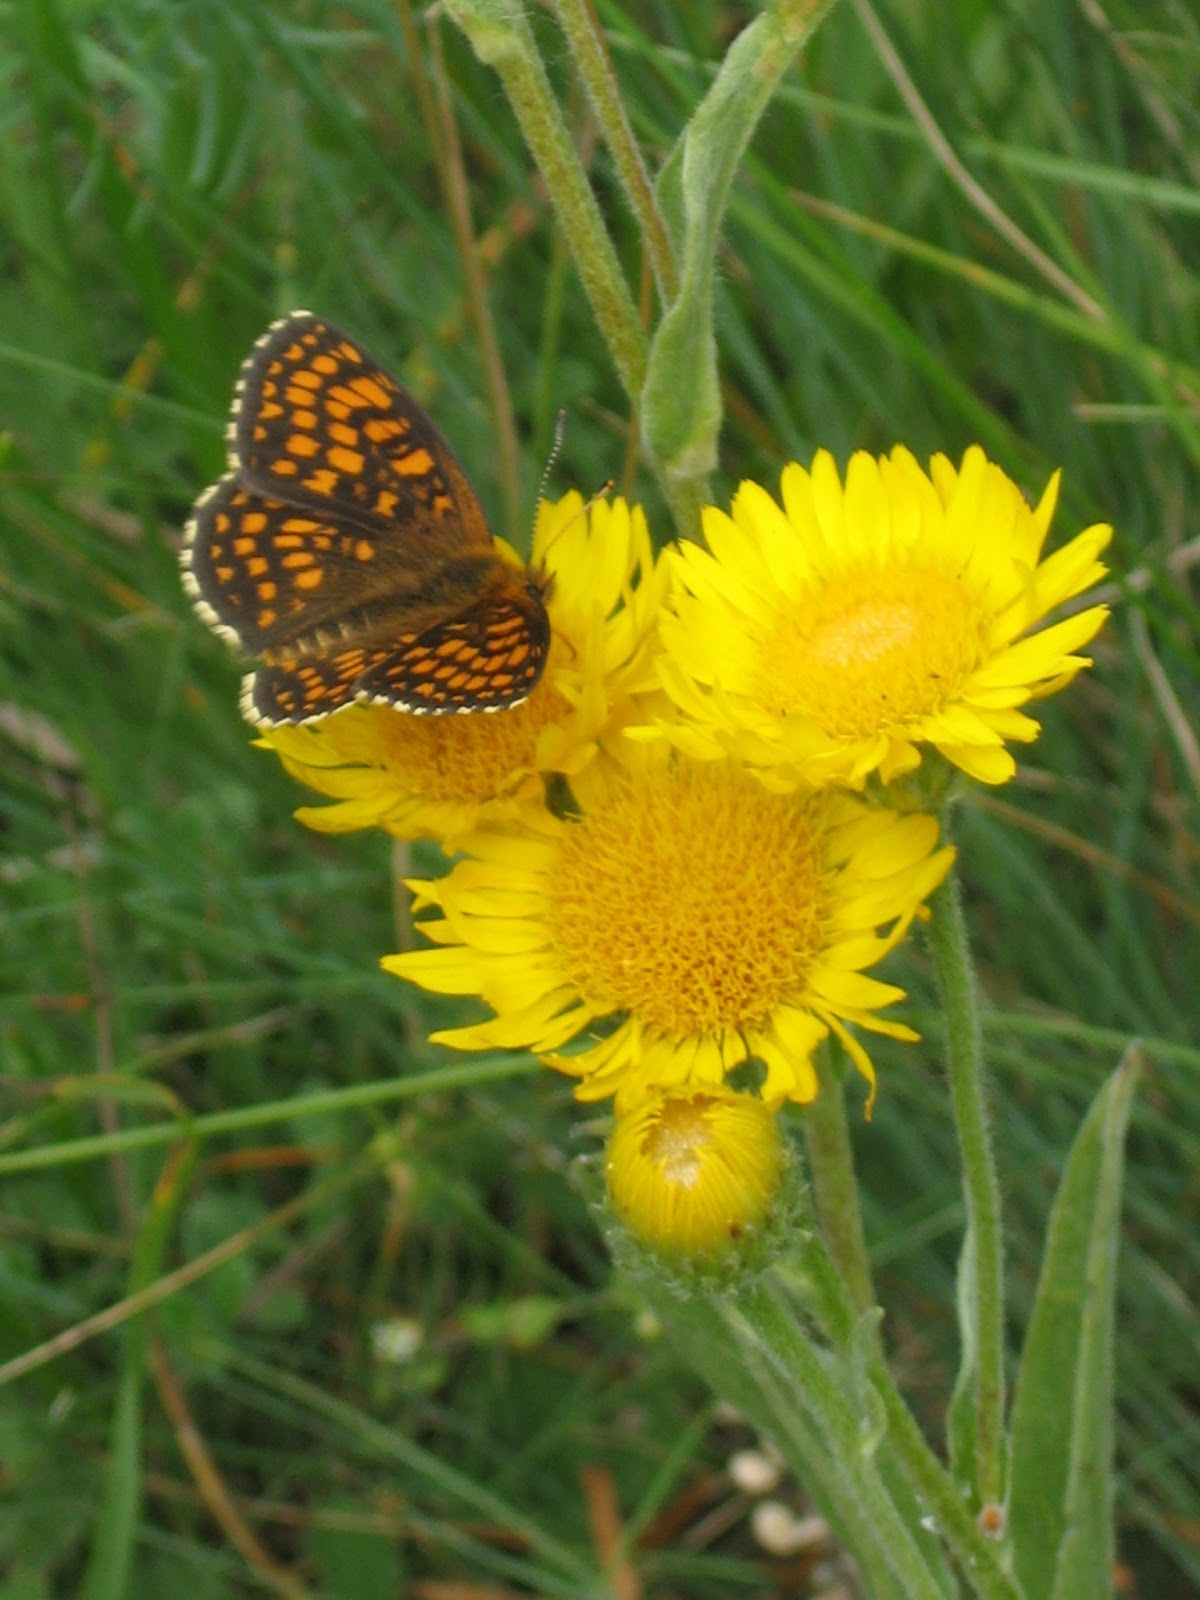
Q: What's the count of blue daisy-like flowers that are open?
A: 0